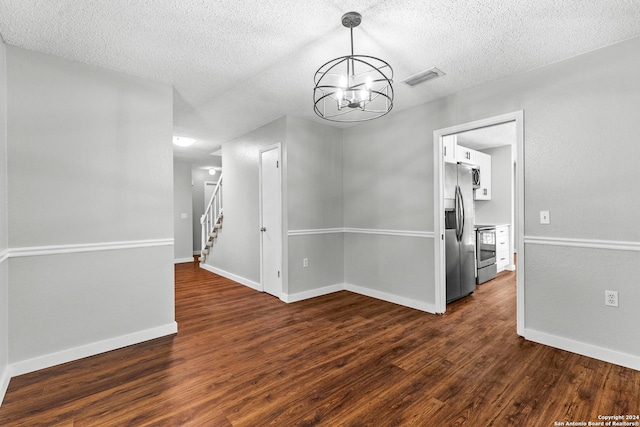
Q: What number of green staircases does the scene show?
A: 0